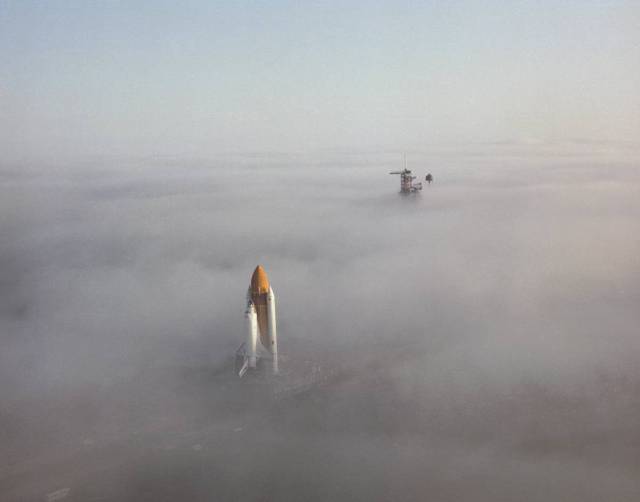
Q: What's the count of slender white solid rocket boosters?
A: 2